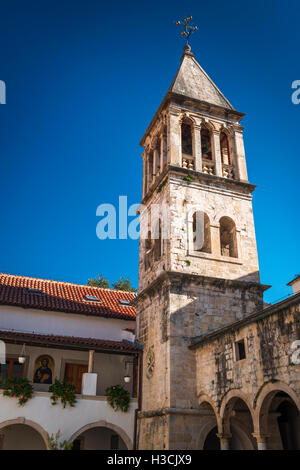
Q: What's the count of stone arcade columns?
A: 2